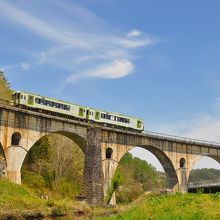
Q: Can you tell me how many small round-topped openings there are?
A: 3